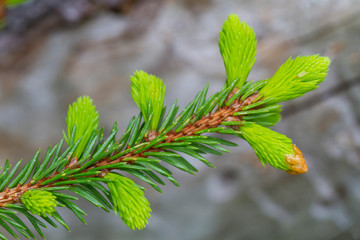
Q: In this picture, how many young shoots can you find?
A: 7